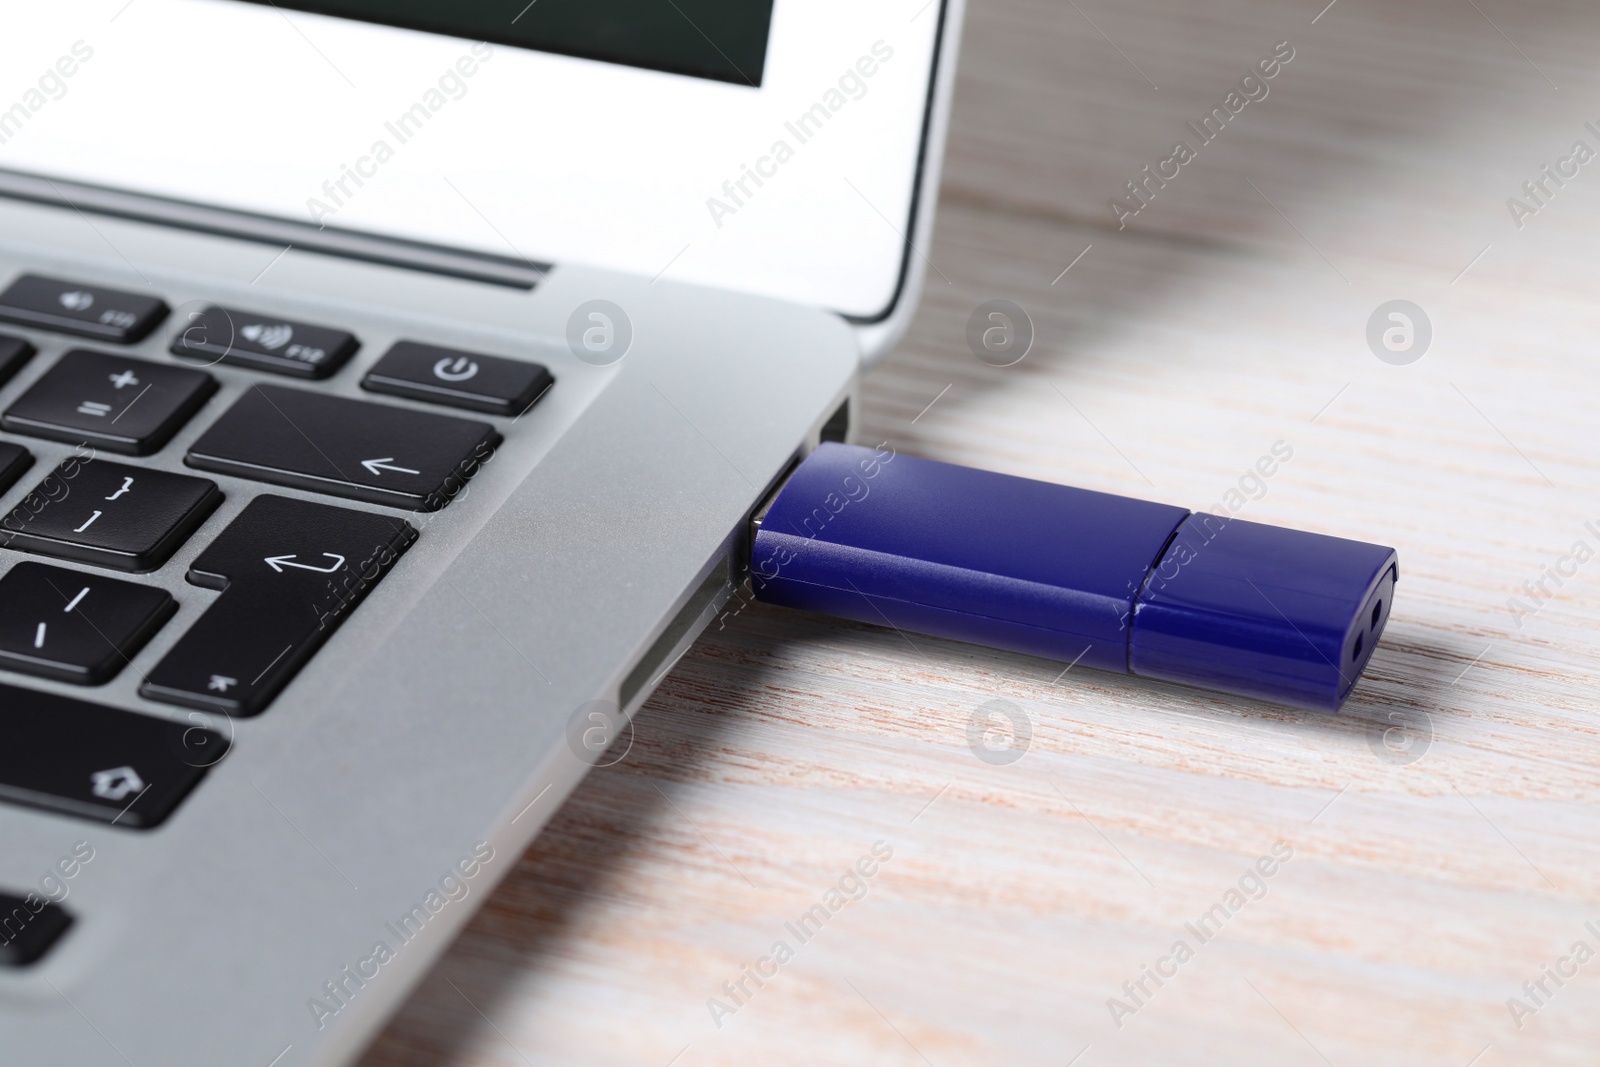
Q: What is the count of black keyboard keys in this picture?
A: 12